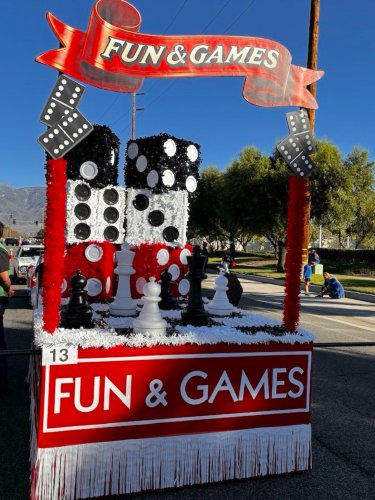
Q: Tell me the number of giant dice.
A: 6